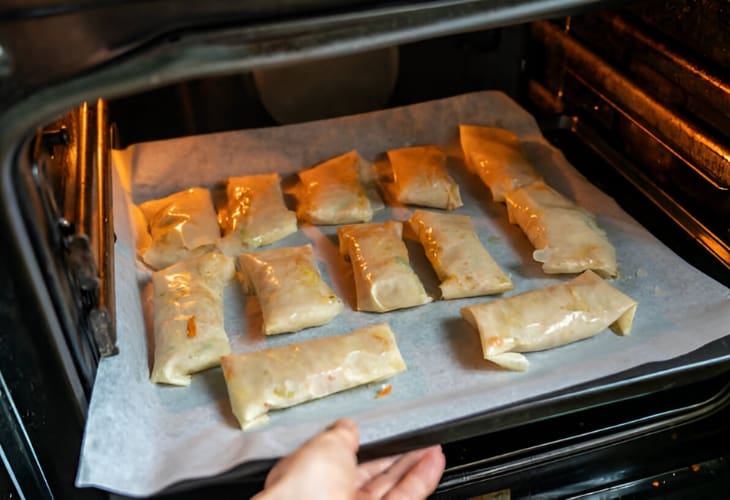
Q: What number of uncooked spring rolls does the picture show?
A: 12